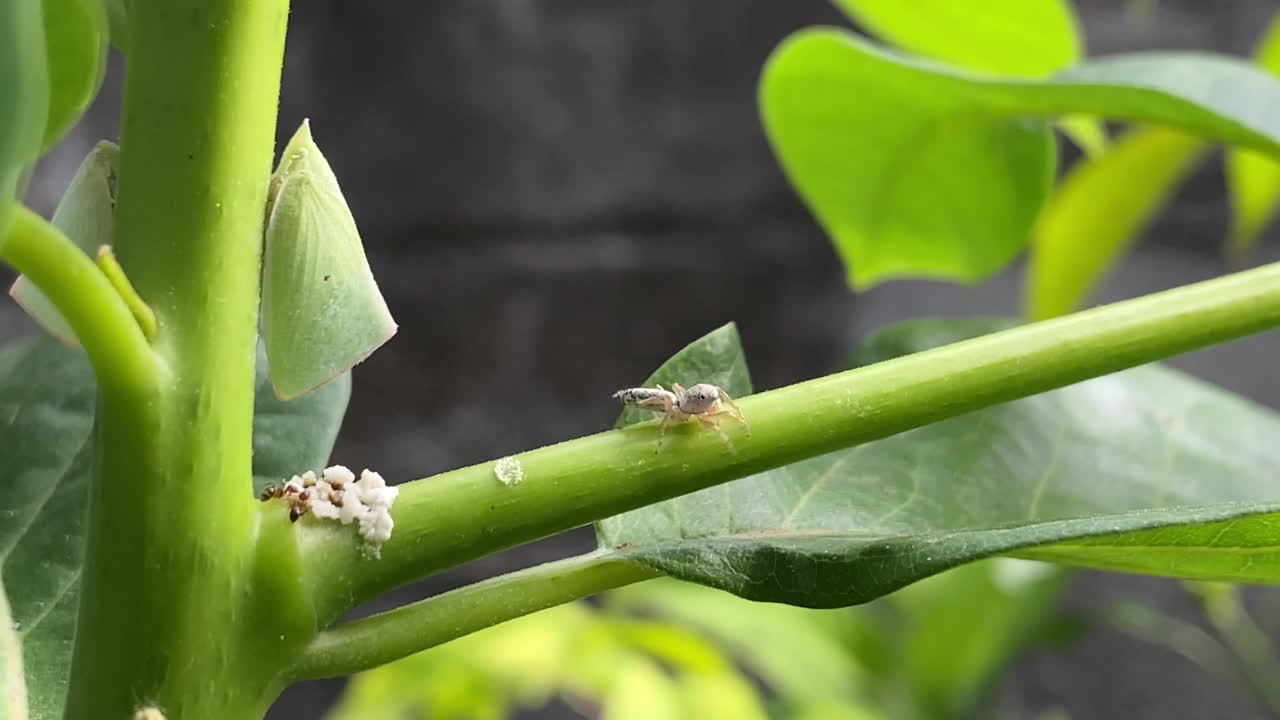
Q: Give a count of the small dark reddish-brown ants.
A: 2